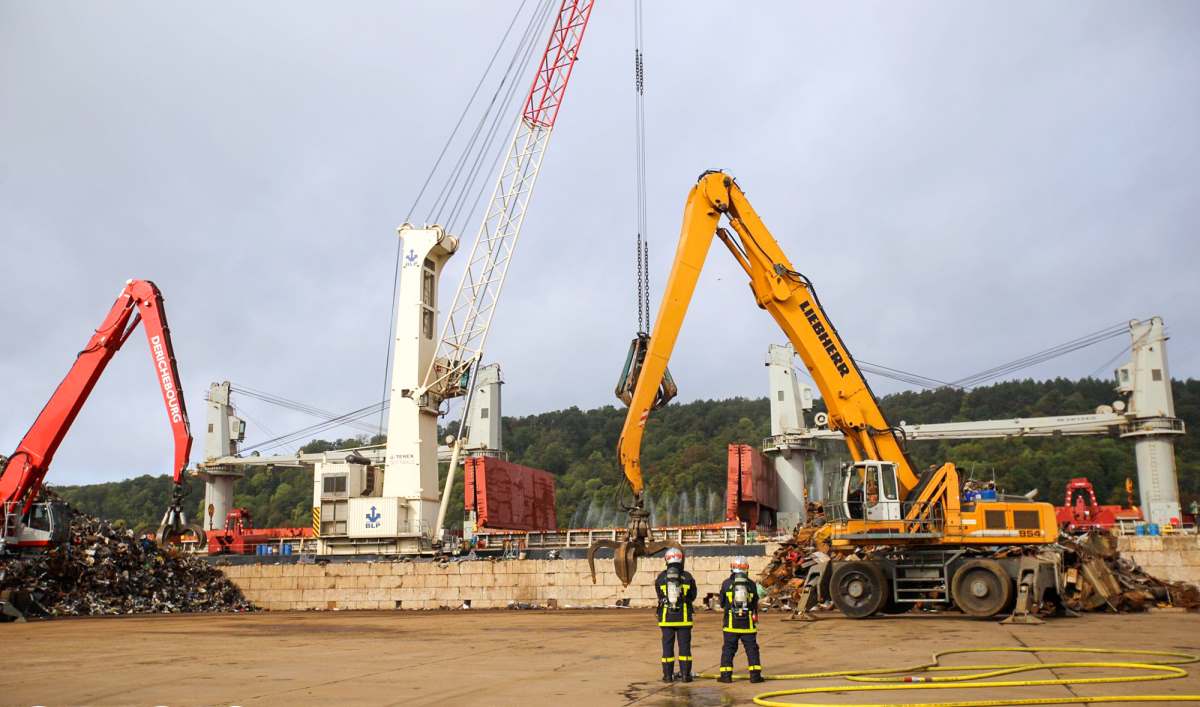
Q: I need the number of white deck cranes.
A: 4